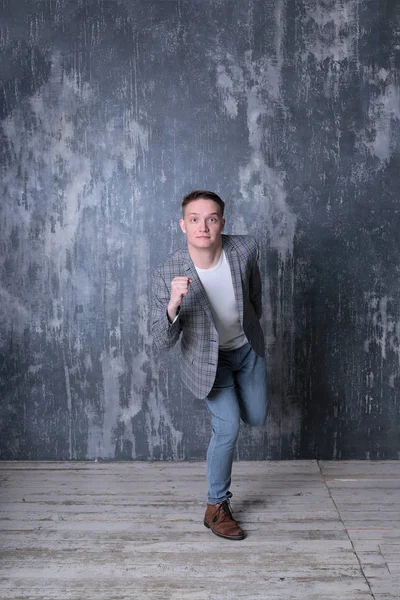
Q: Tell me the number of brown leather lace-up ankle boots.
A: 1